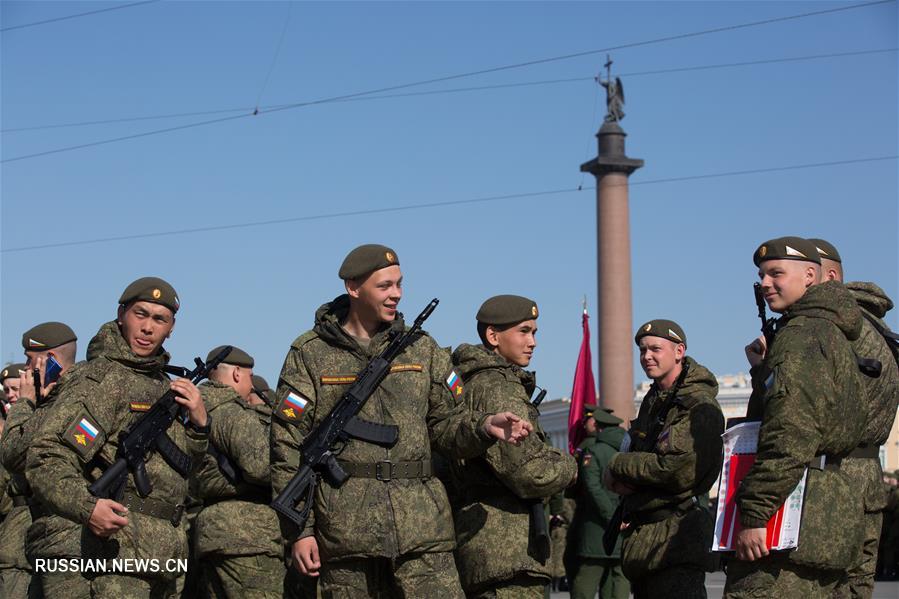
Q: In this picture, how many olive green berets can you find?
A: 10